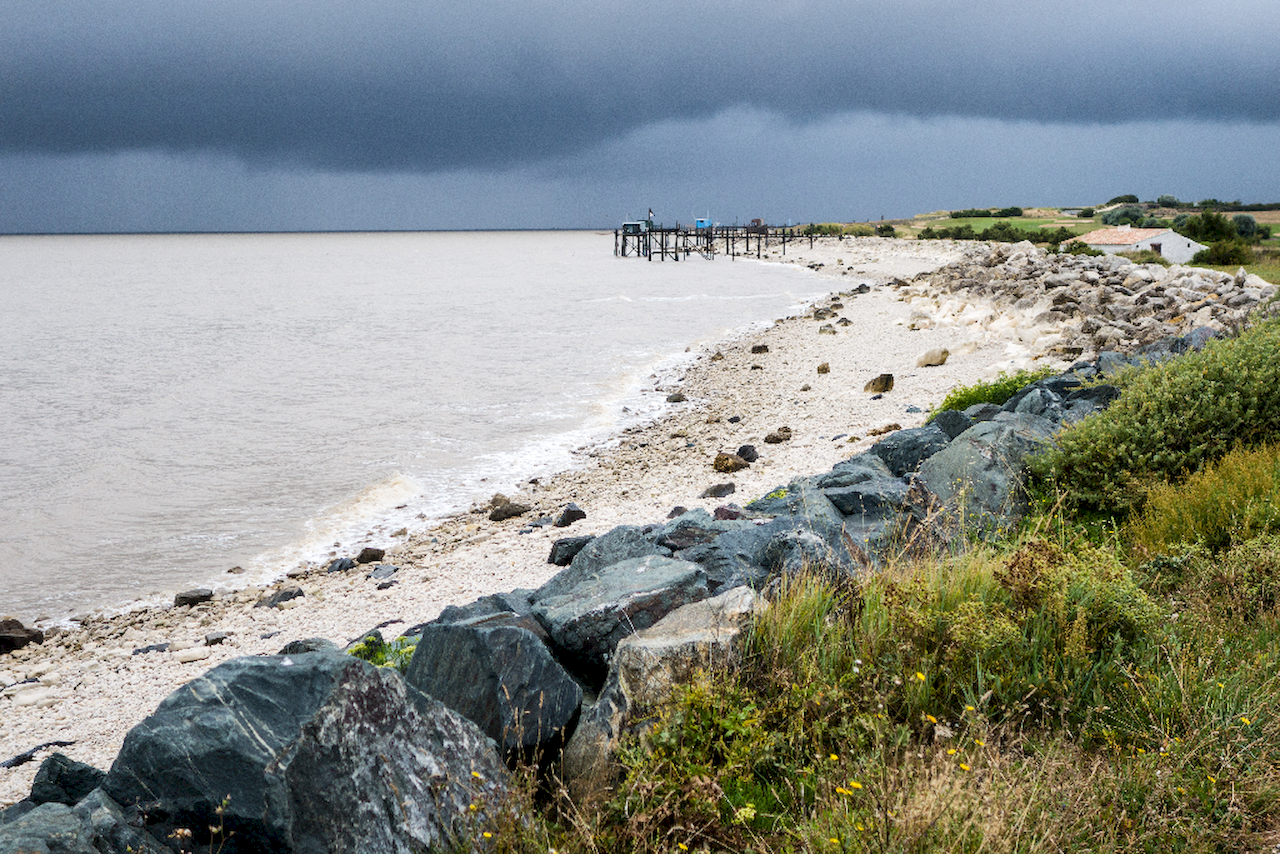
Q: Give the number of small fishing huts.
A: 3